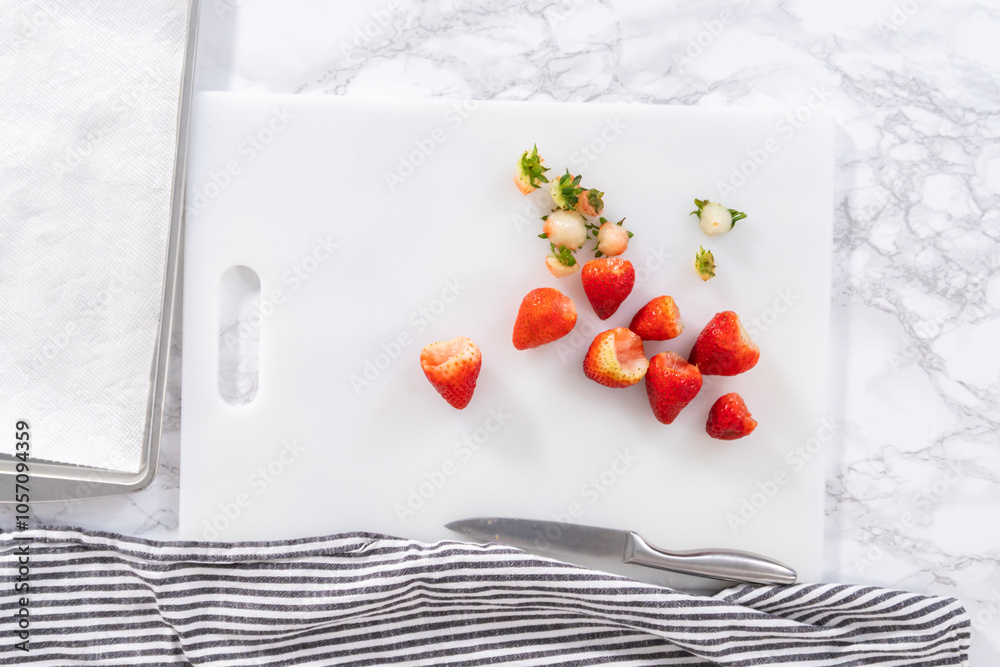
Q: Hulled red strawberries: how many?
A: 8